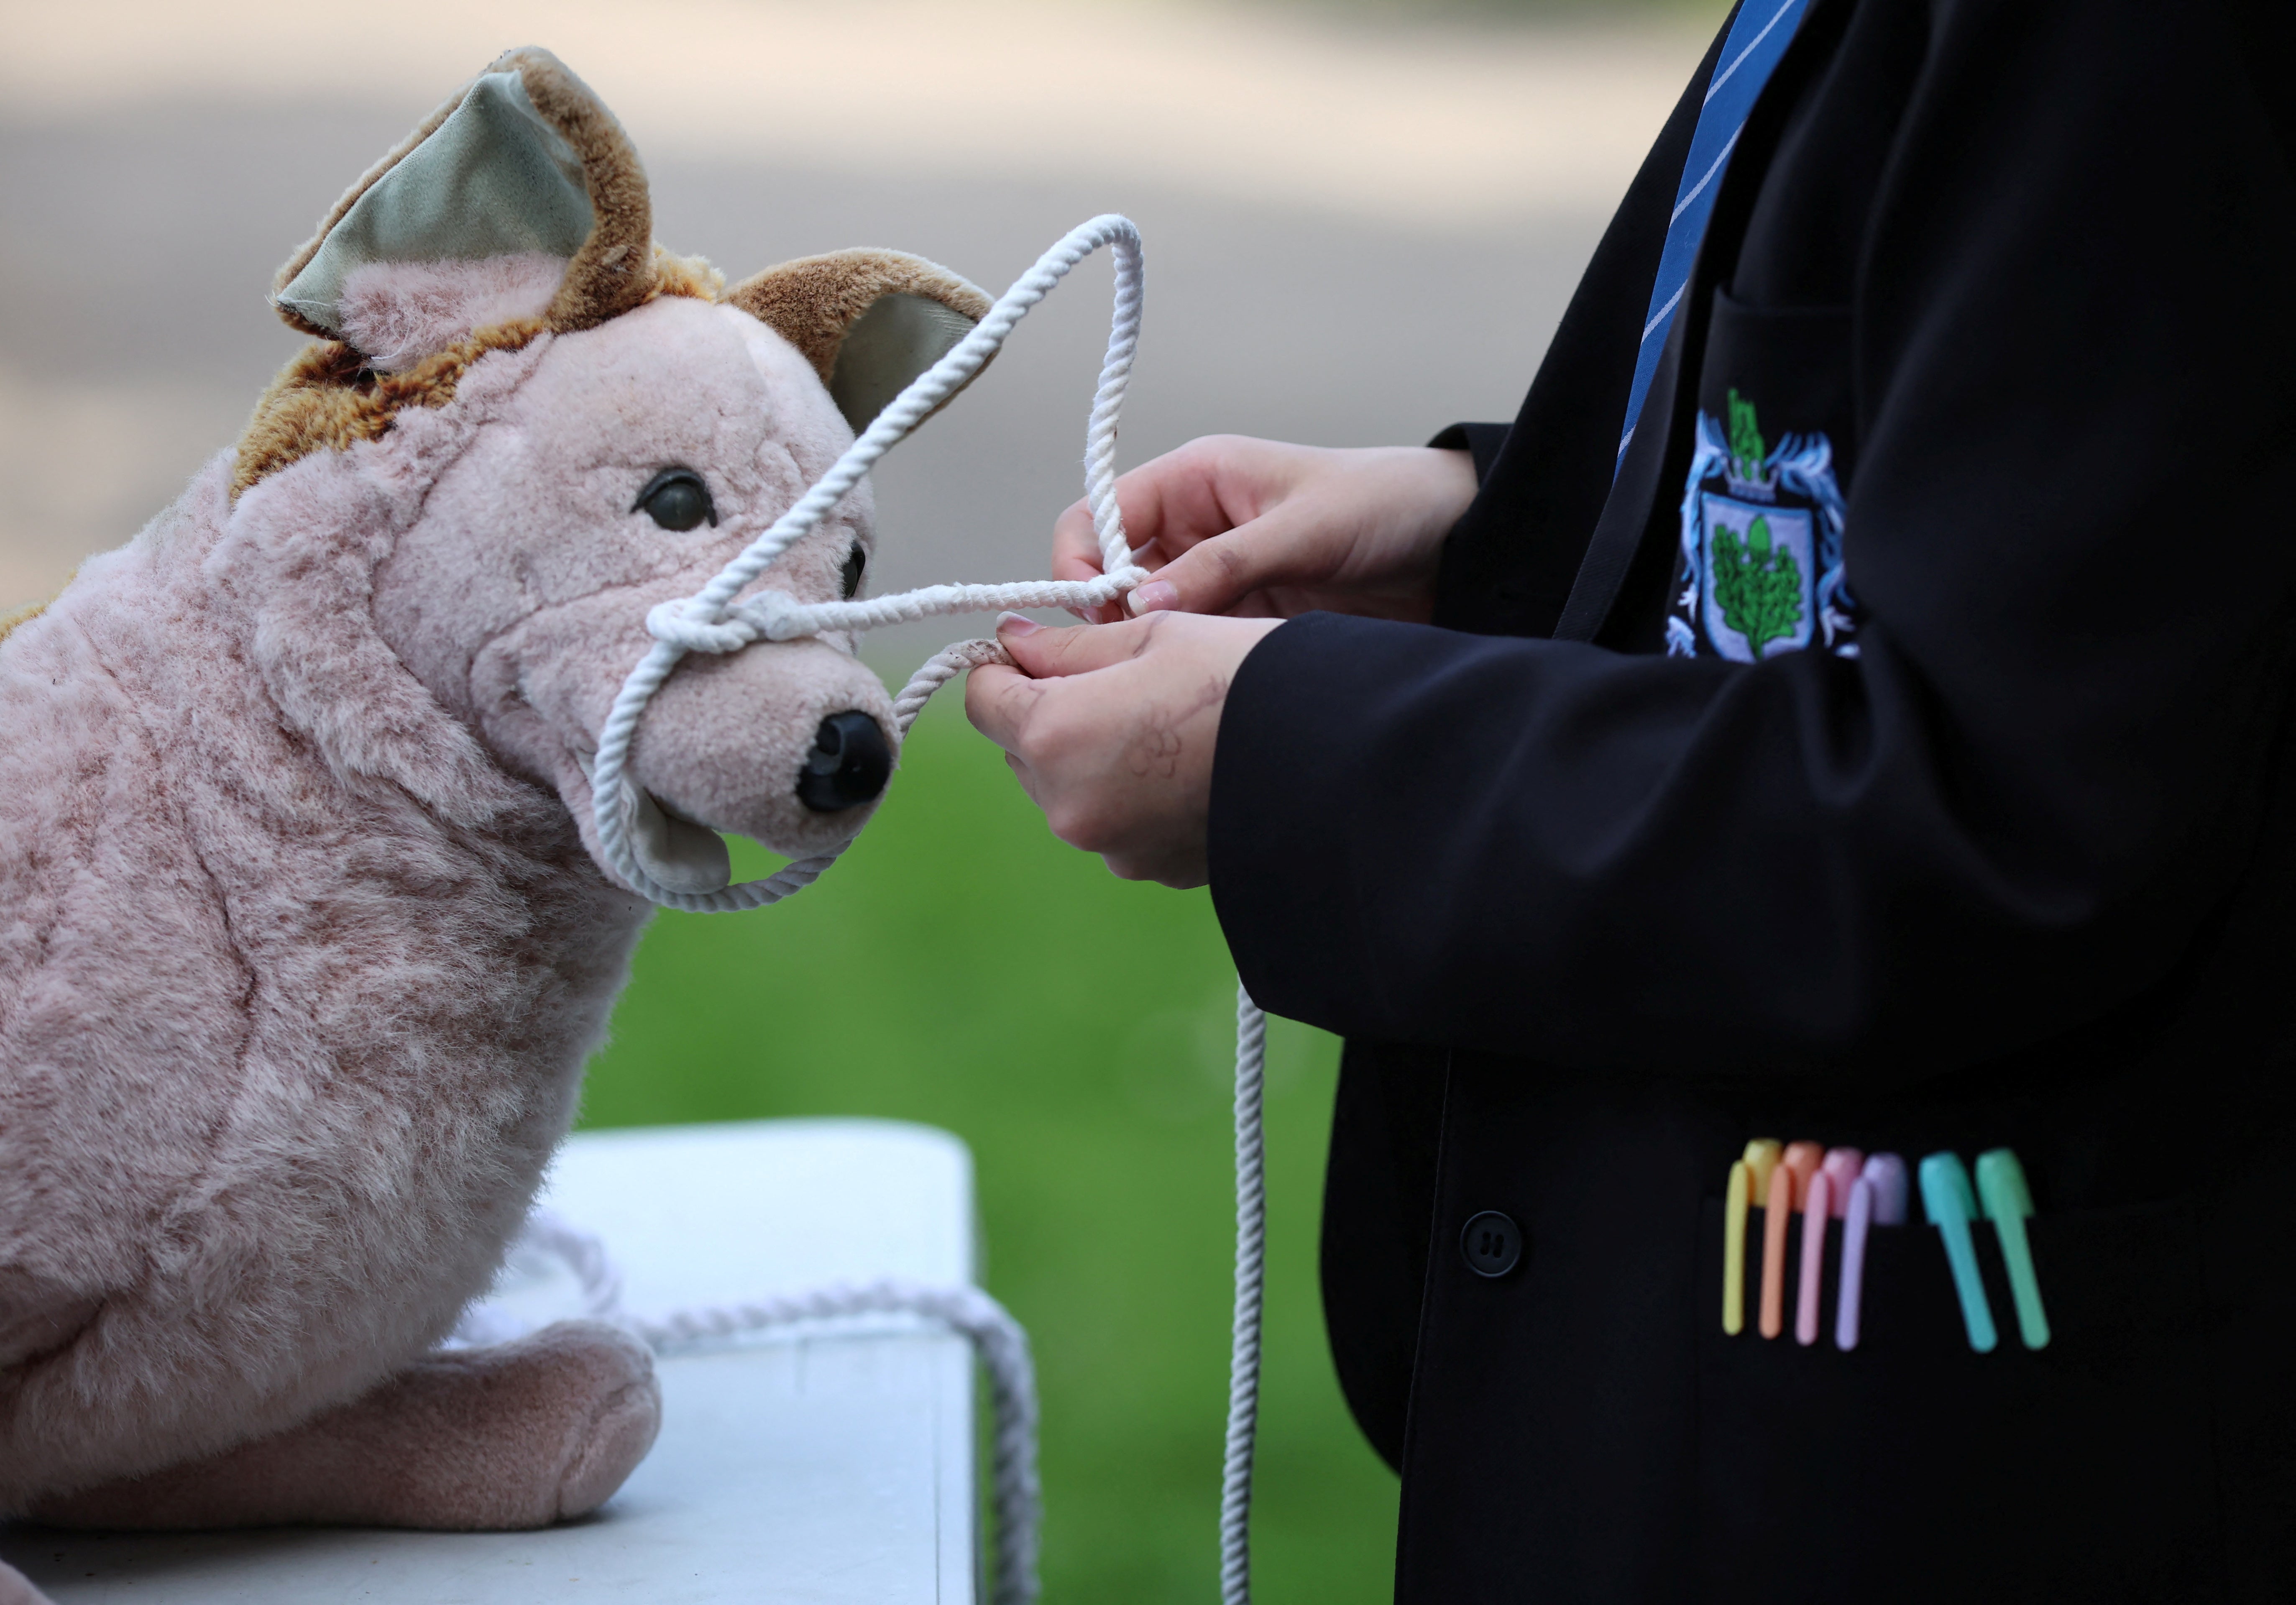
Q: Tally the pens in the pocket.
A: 6